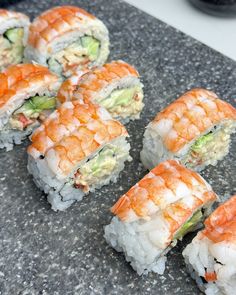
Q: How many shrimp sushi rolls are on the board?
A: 8